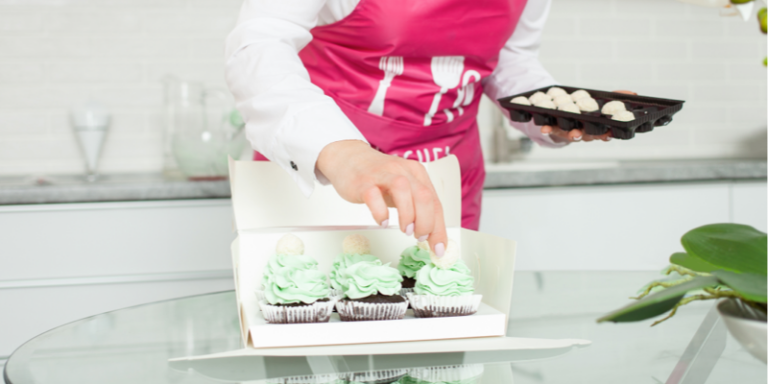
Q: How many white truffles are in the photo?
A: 14